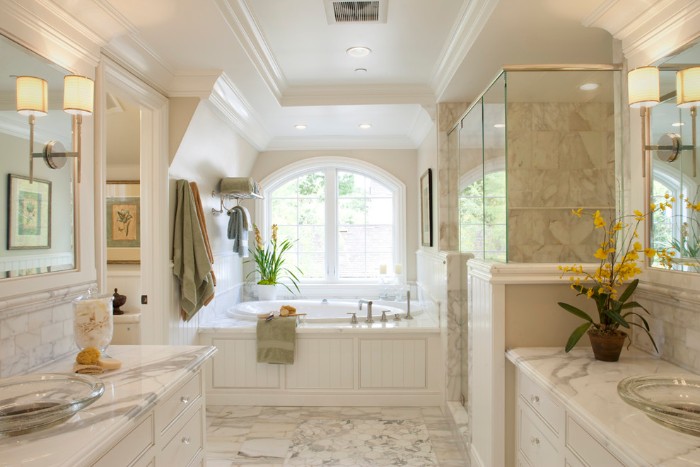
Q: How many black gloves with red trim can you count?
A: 0